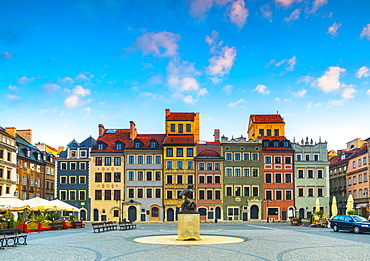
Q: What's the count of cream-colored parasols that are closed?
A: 3